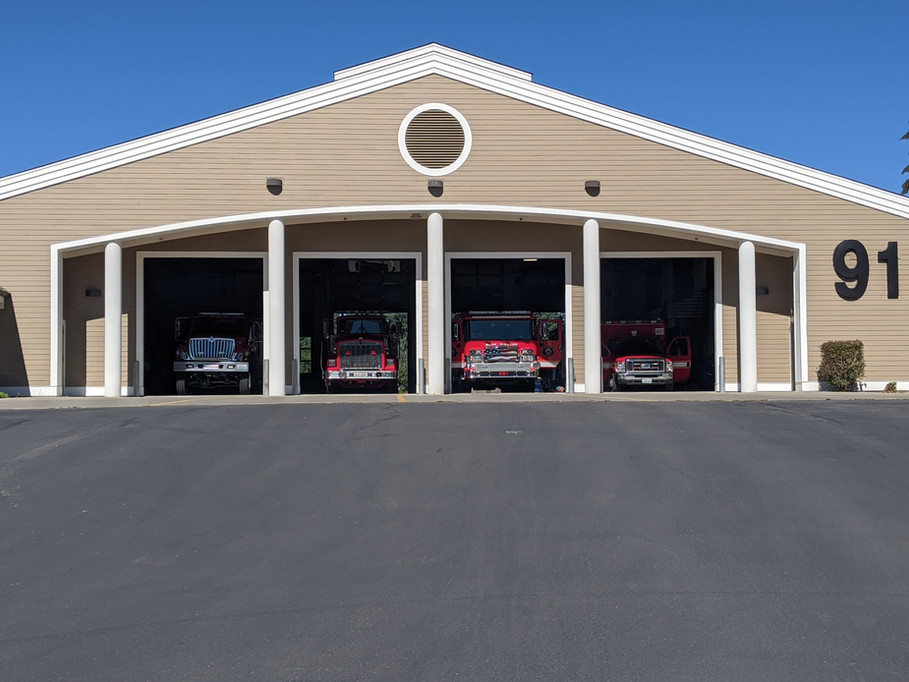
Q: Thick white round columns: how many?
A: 5